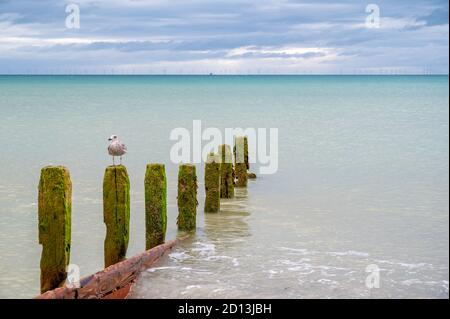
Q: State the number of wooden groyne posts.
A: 7